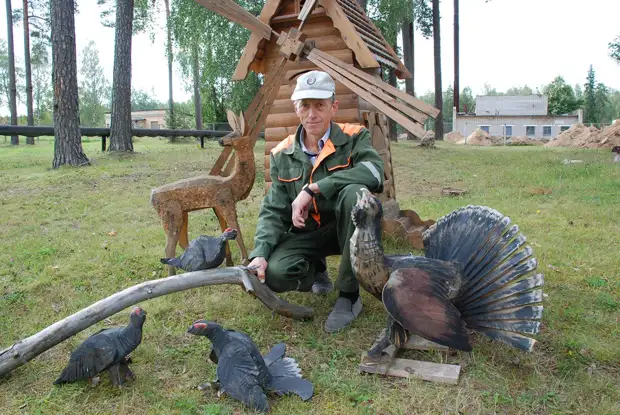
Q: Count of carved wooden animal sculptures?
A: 5